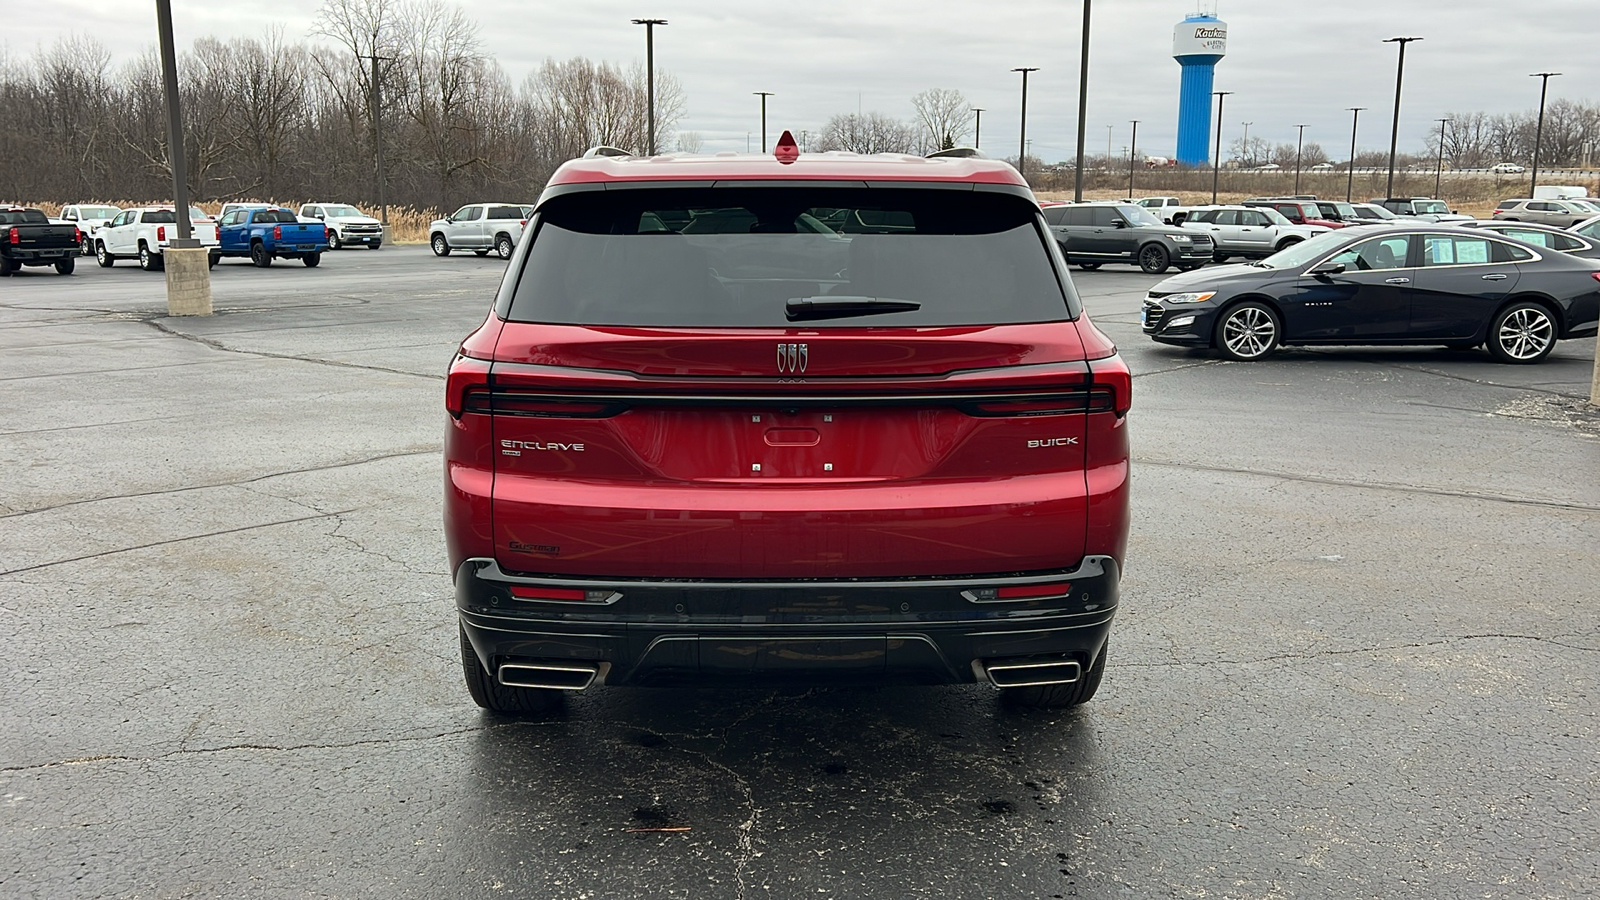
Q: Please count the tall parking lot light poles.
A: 14